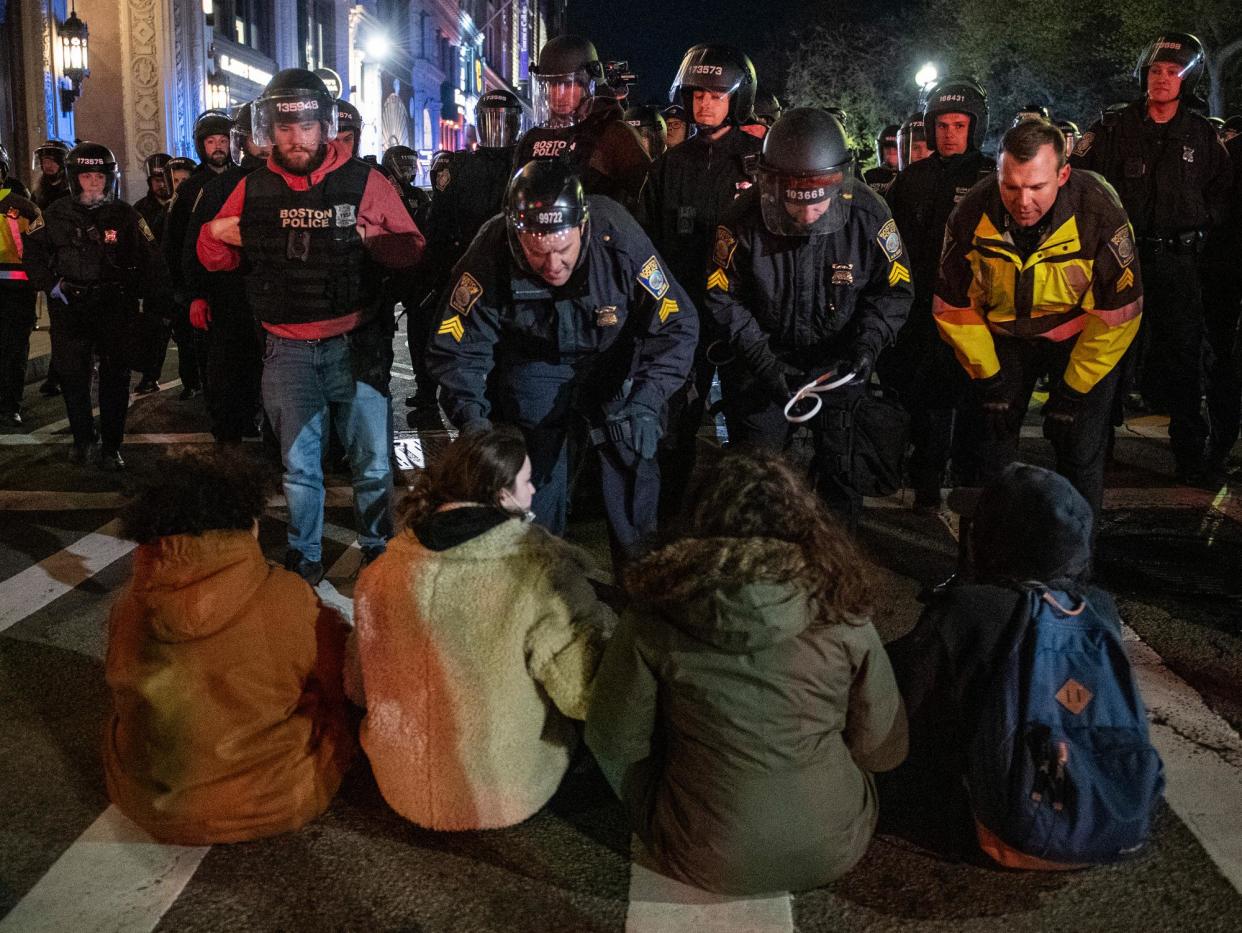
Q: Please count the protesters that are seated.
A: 4